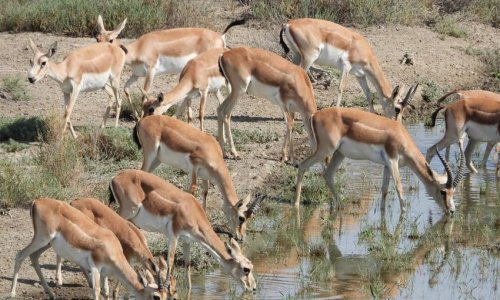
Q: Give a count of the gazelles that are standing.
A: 12